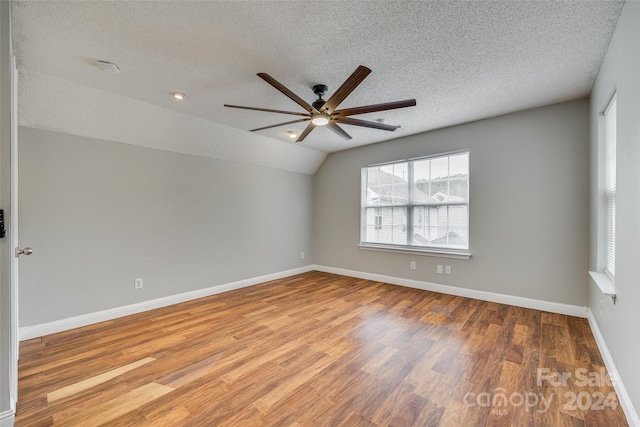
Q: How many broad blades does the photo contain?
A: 8